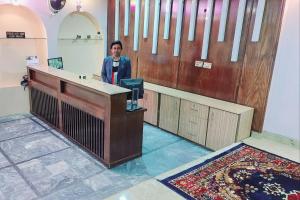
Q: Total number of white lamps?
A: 12